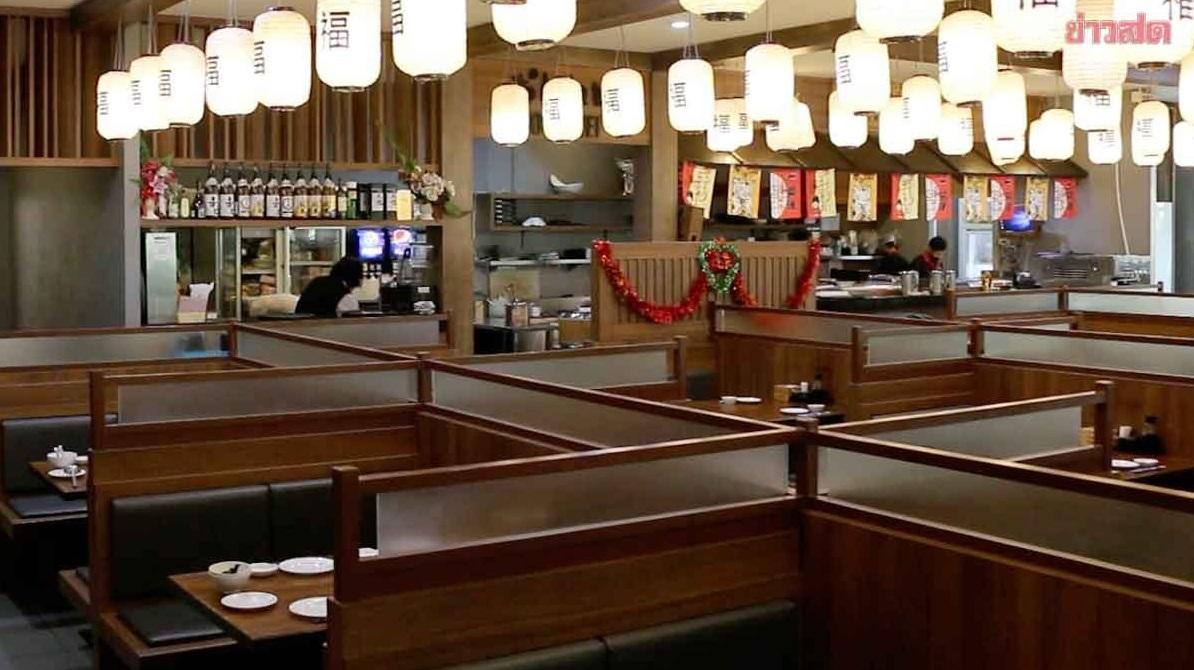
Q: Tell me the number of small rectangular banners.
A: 11